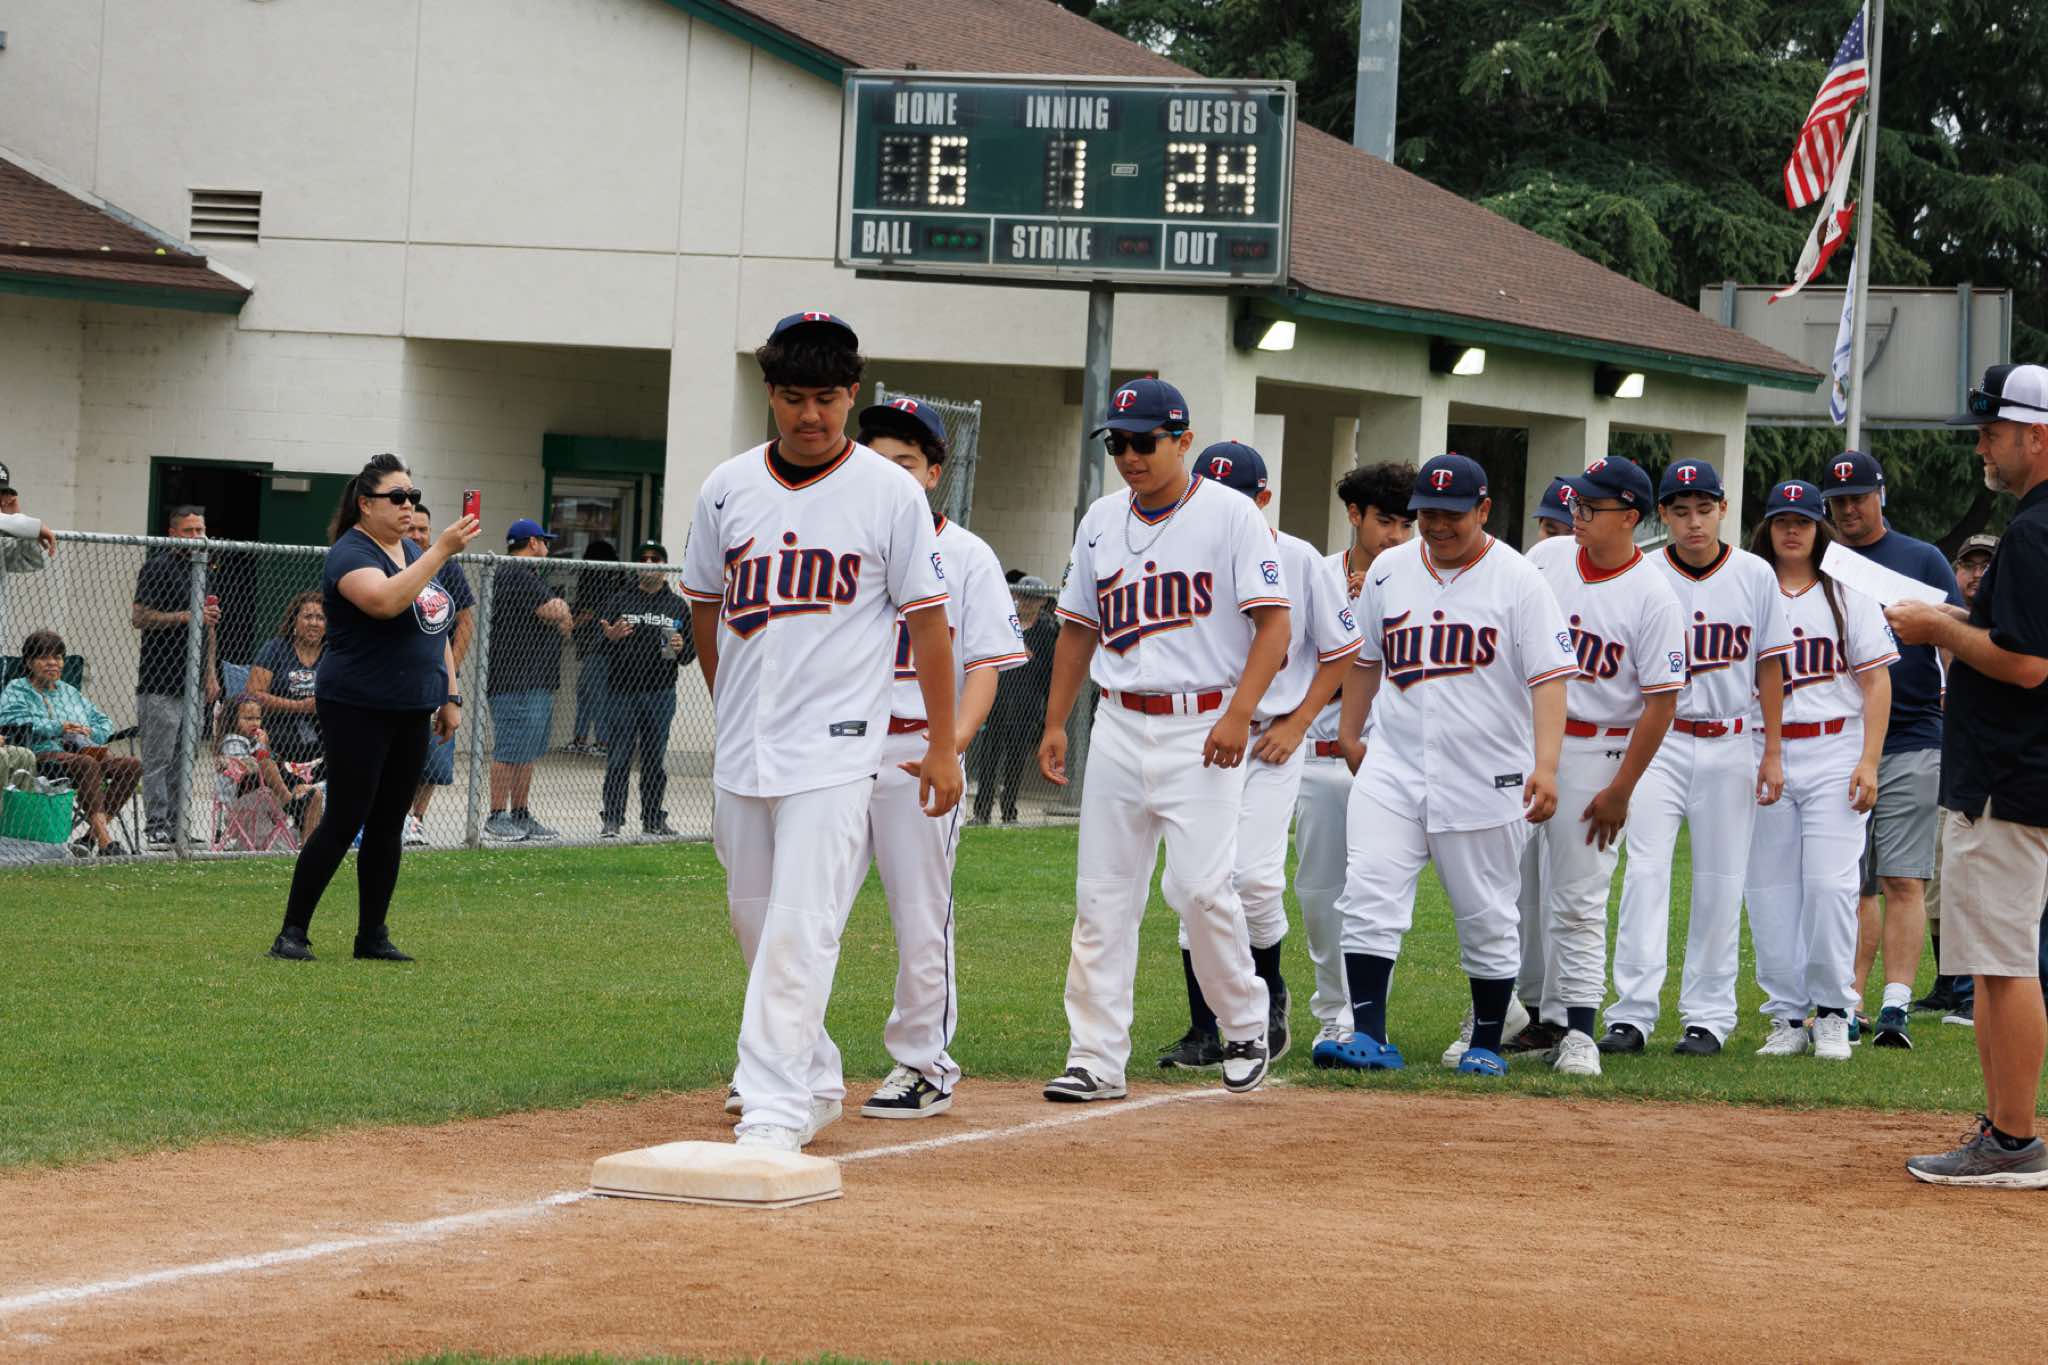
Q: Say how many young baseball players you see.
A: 10